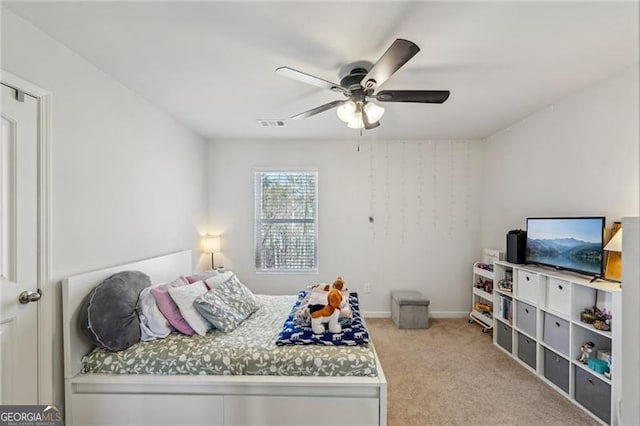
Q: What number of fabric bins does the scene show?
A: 8